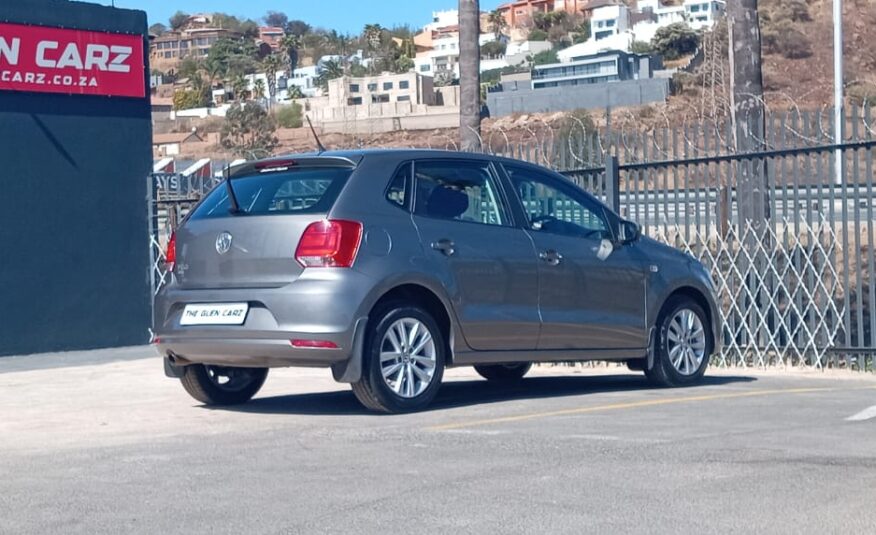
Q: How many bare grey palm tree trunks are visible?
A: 2